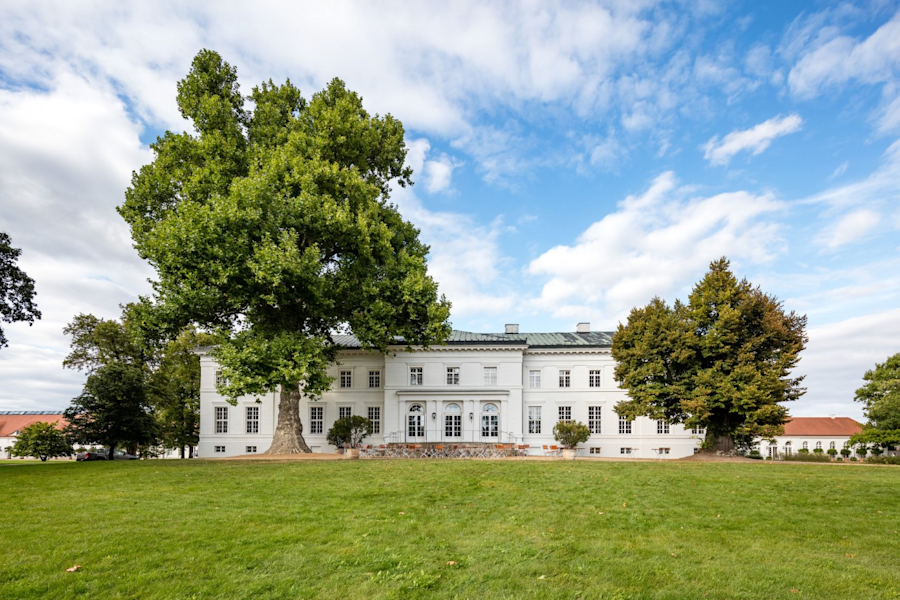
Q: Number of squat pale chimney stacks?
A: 2